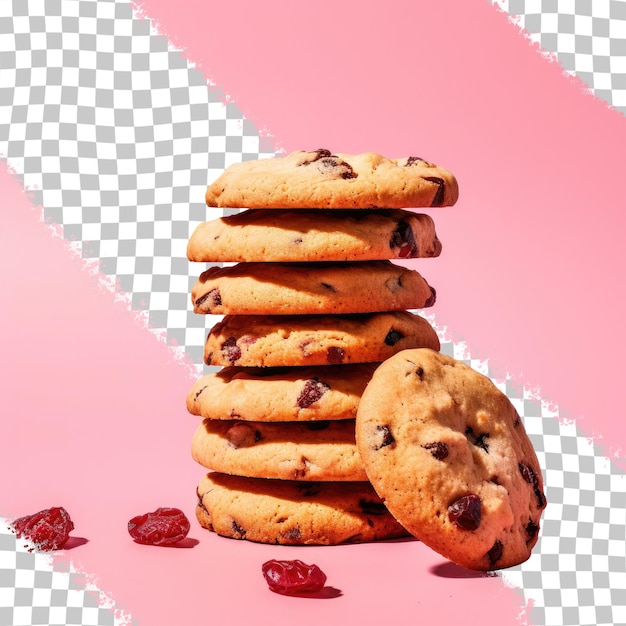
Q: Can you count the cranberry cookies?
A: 8